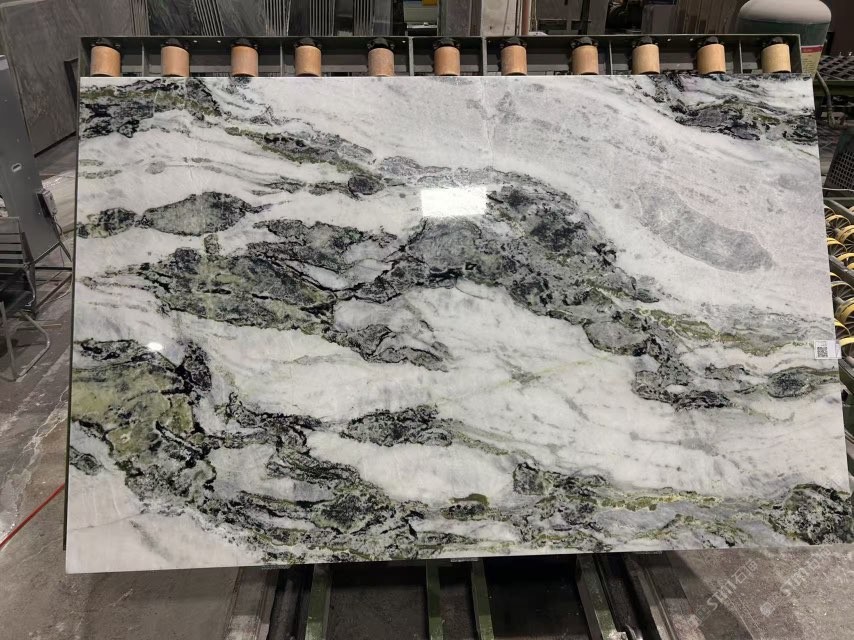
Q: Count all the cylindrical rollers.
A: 11